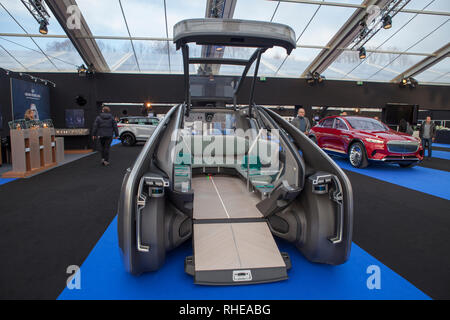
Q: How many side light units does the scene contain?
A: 2